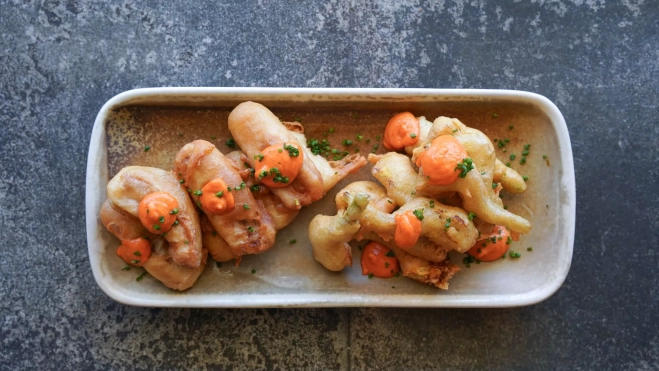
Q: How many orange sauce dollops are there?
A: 9